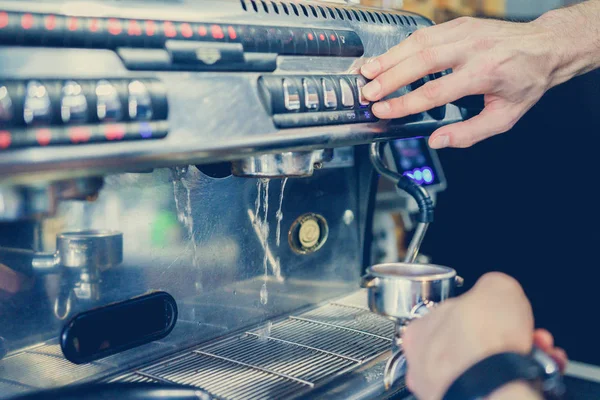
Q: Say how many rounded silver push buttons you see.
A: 10